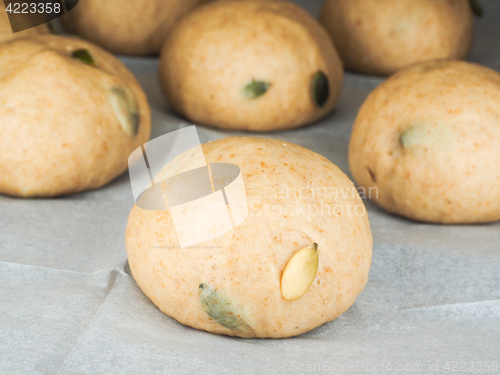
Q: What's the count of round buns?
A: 7